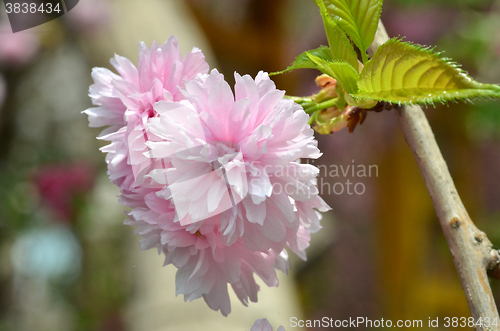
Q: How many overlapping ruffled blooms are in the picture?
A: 3